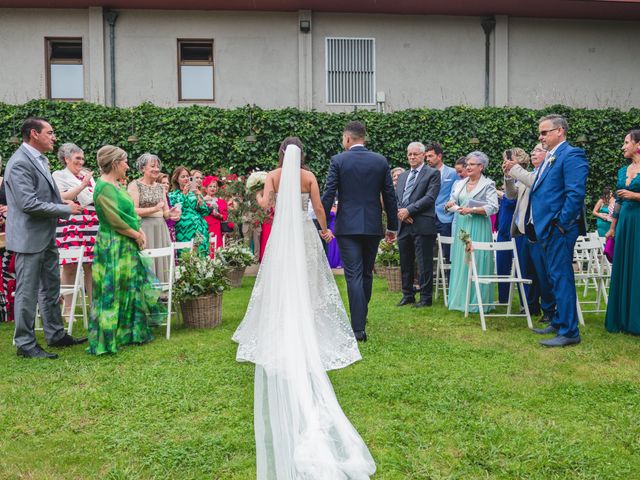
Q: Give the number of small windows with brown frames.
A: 2